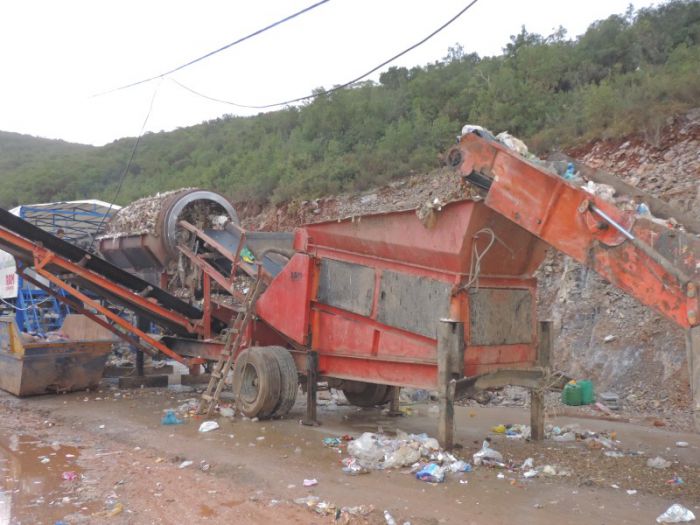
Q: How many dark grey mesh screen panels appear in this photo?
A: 3